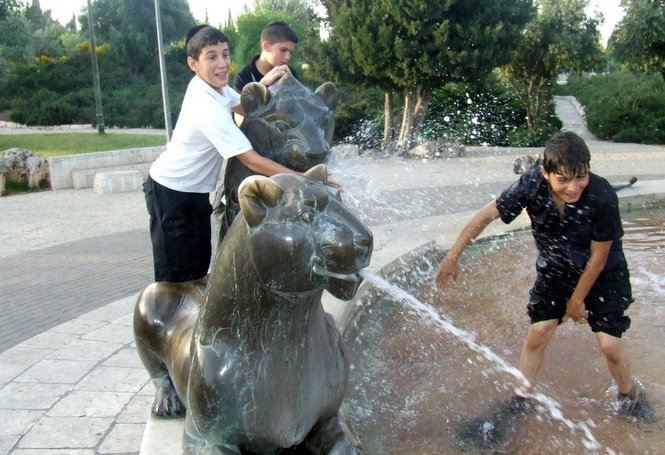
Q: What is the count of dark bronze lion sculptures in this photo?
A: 2